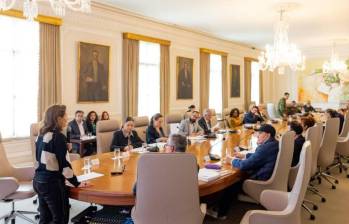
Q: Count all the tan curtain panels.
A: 7